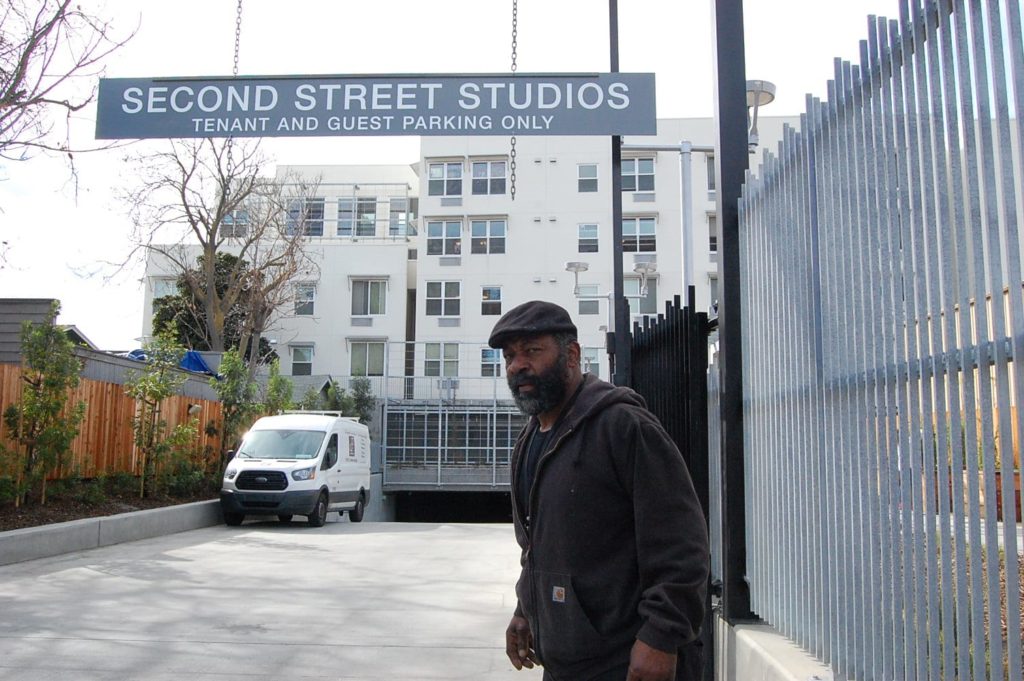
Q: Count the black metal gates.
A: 1